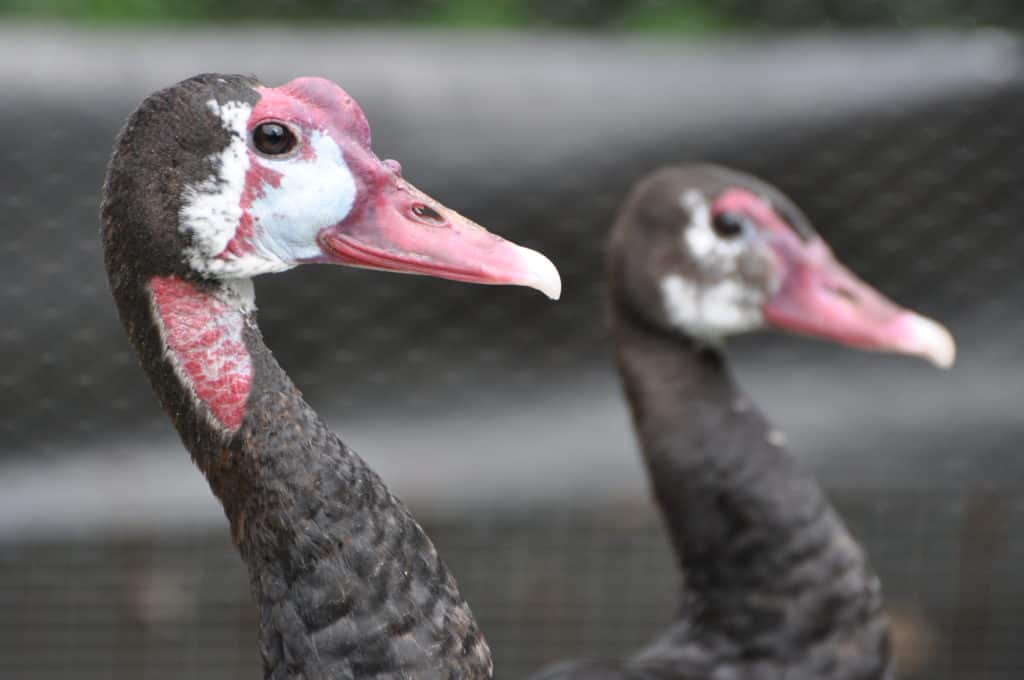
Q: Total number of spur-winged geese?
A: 2